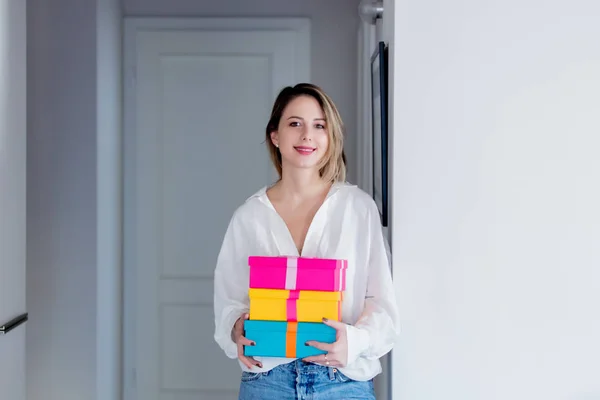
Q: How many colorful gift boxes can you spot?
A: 3